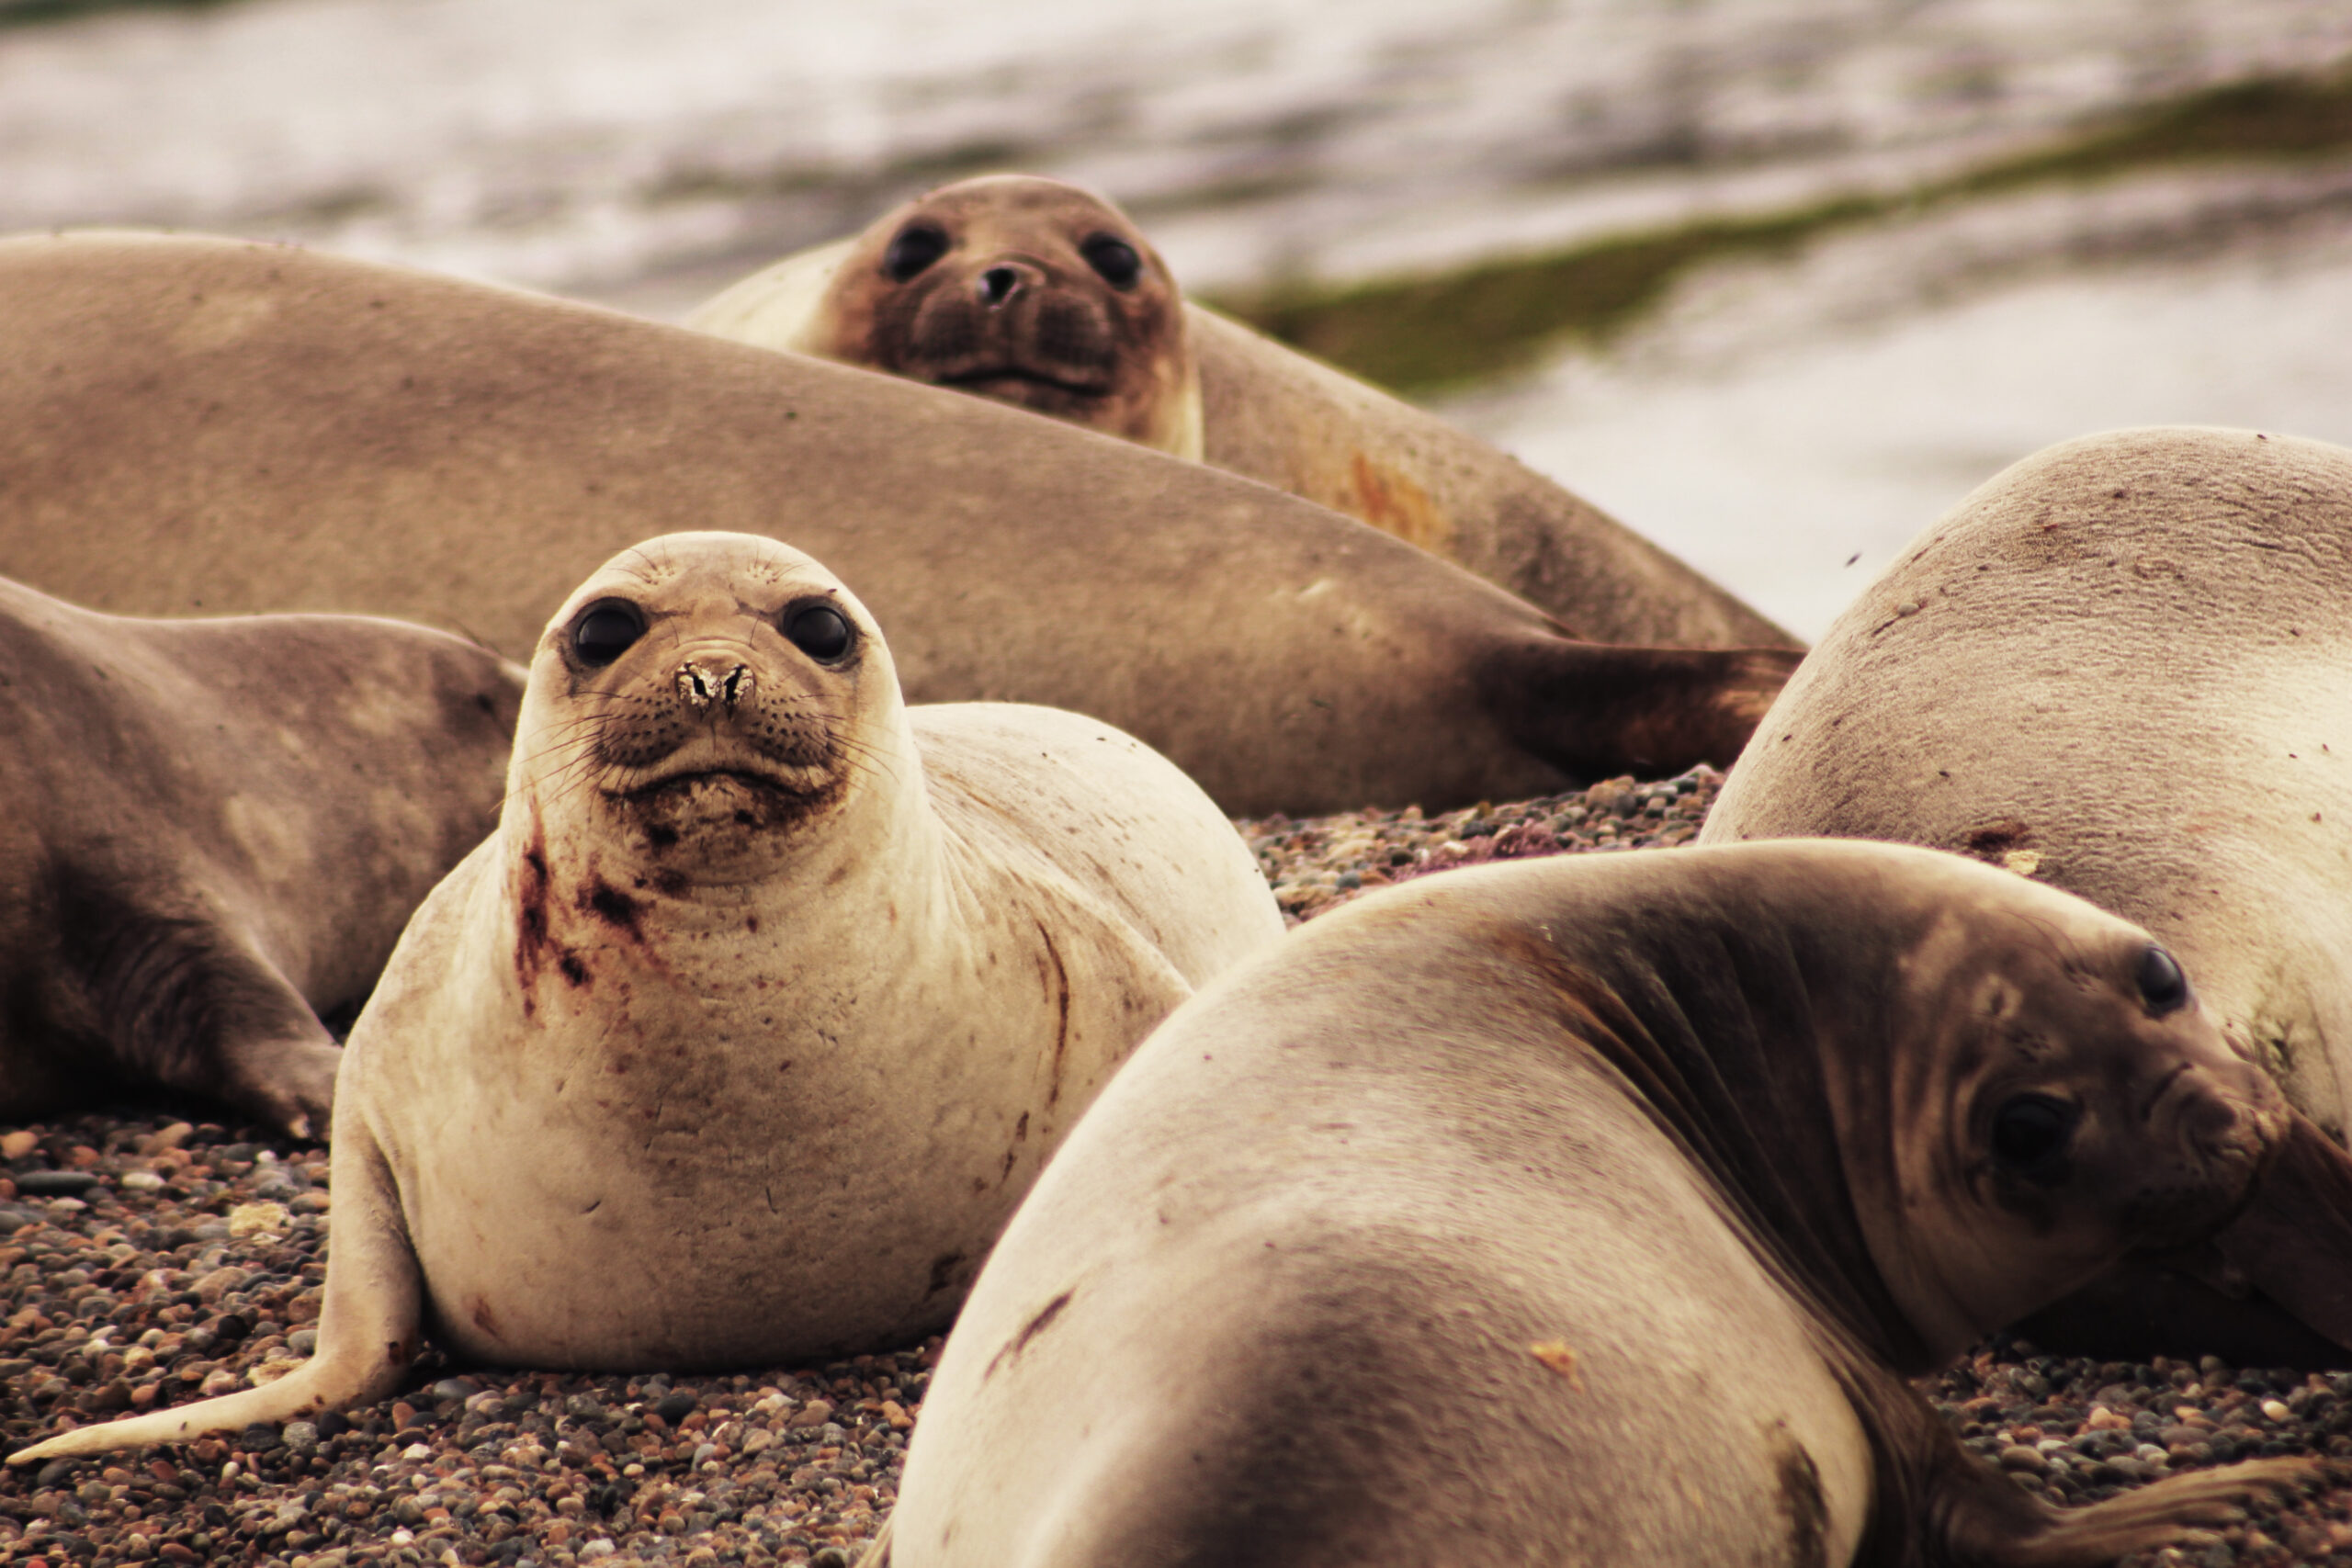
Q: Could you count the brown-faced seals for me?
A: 2